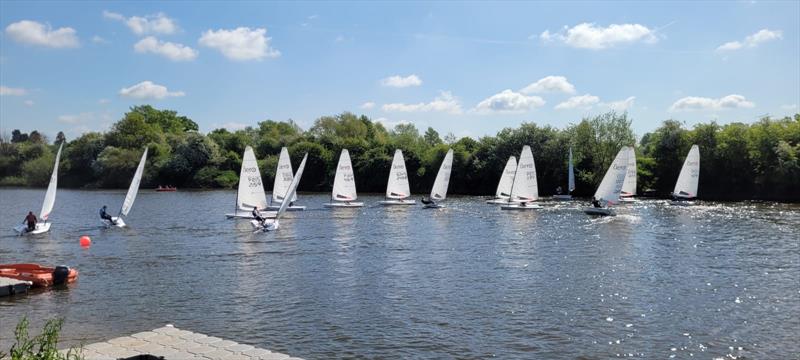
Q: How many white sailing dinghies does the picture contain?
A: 14